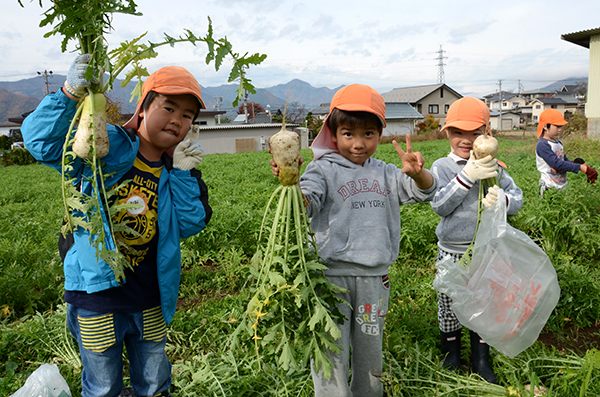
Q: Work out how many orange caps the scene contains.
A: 4